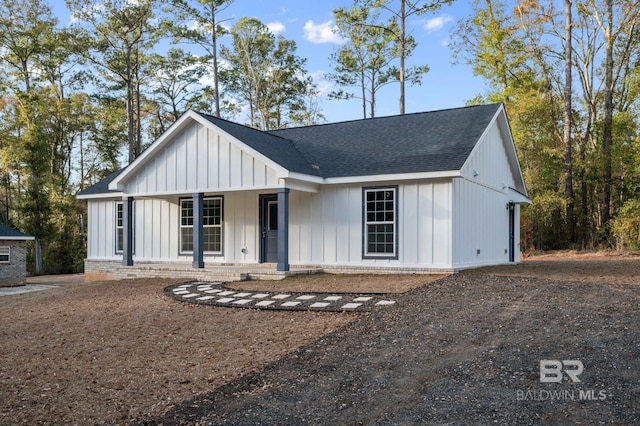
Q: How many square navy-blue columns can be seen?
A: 3